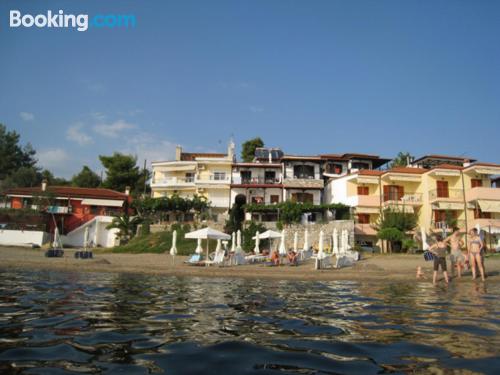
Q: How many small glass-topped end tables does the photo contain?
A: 0